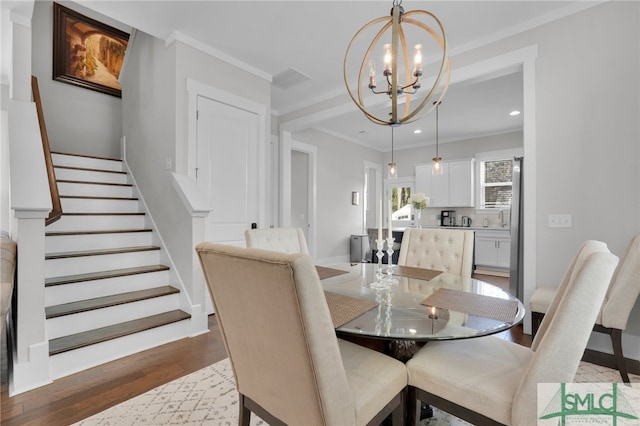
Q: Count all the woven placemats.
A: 4